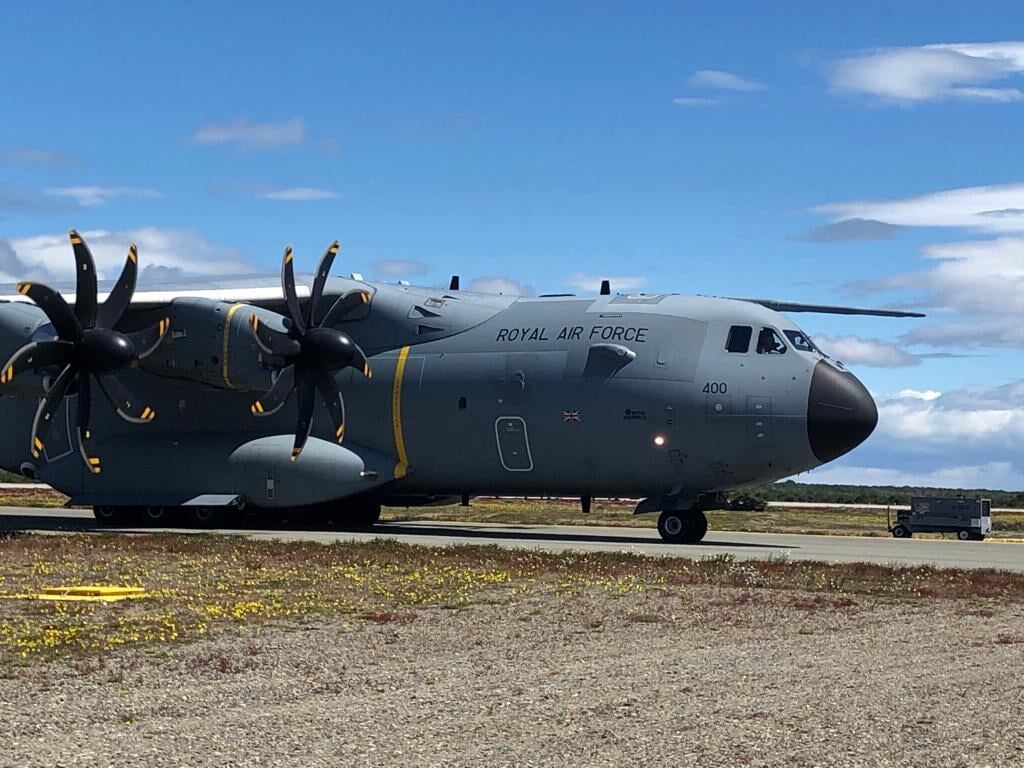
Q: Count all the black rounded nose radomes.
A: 1